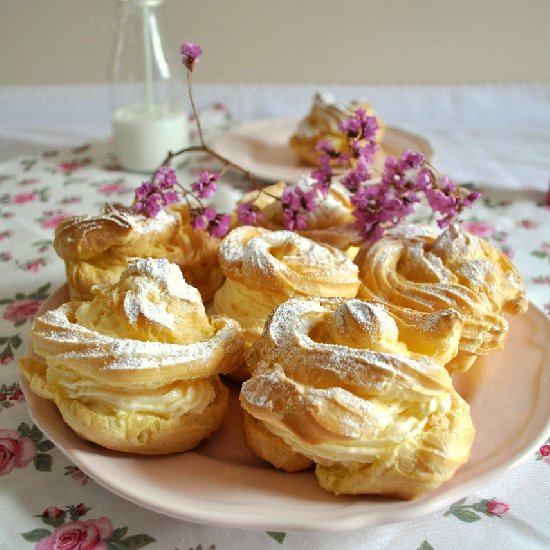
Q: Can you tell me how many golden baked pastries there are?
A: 7